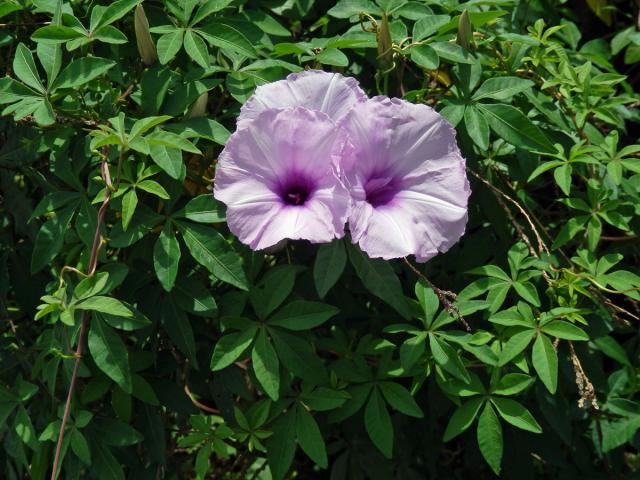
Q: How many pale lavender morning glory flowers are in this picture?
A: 3